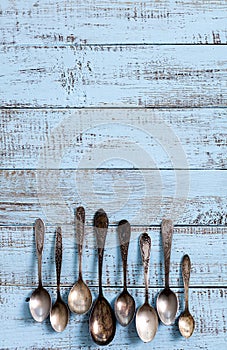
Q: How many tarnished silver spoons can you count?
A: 8